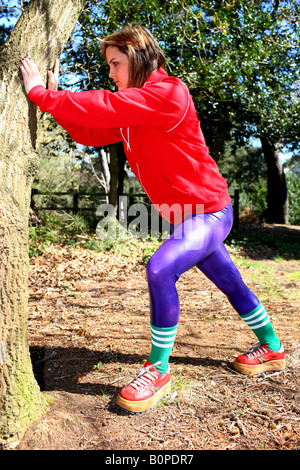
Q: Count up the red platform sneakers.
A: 2